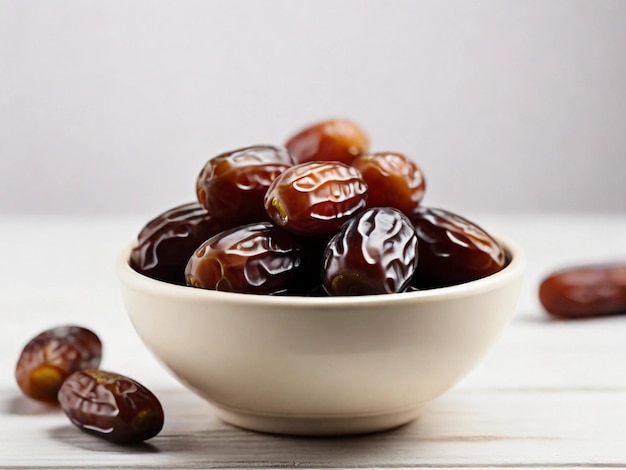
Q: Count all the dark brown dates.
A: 11